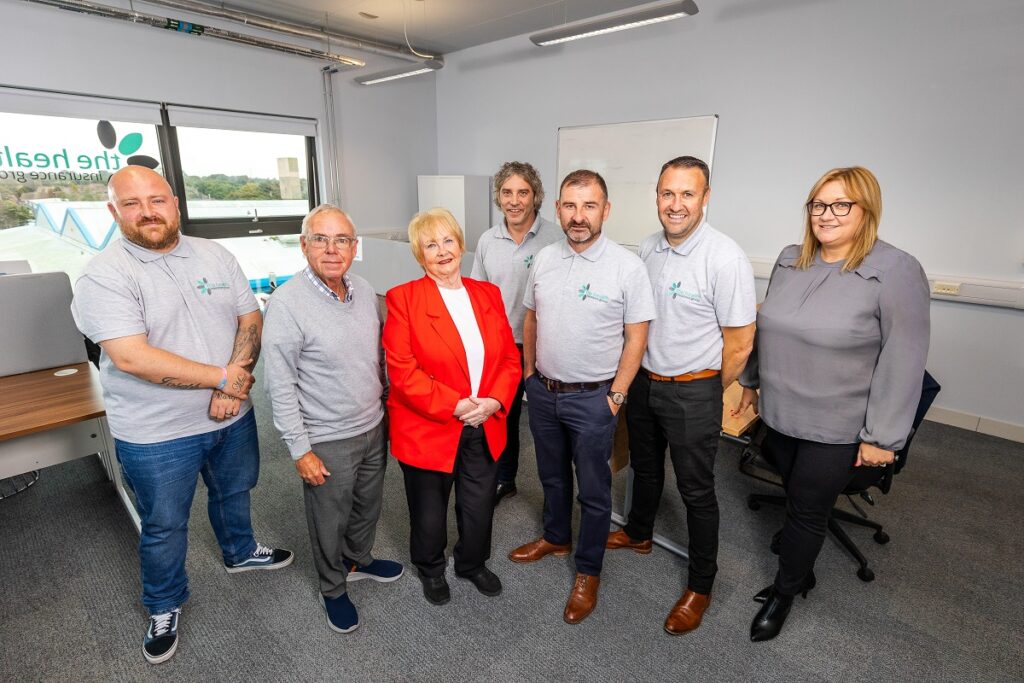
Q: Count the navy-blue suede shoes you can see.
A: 2